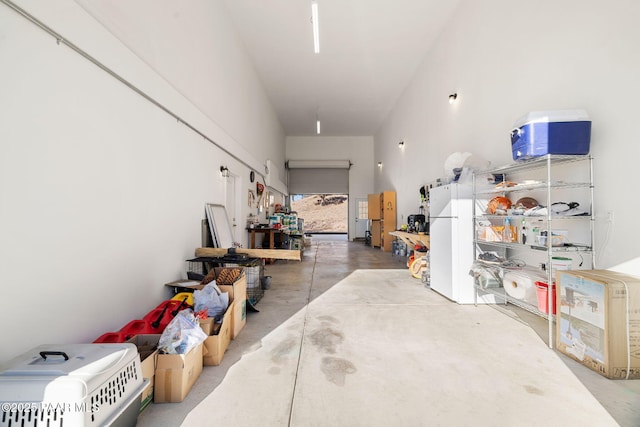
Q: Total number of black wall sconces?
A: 4